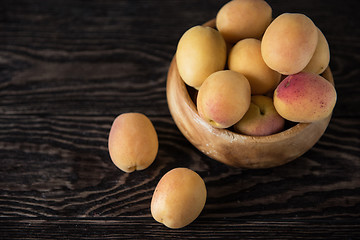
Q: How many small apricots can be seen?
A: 10